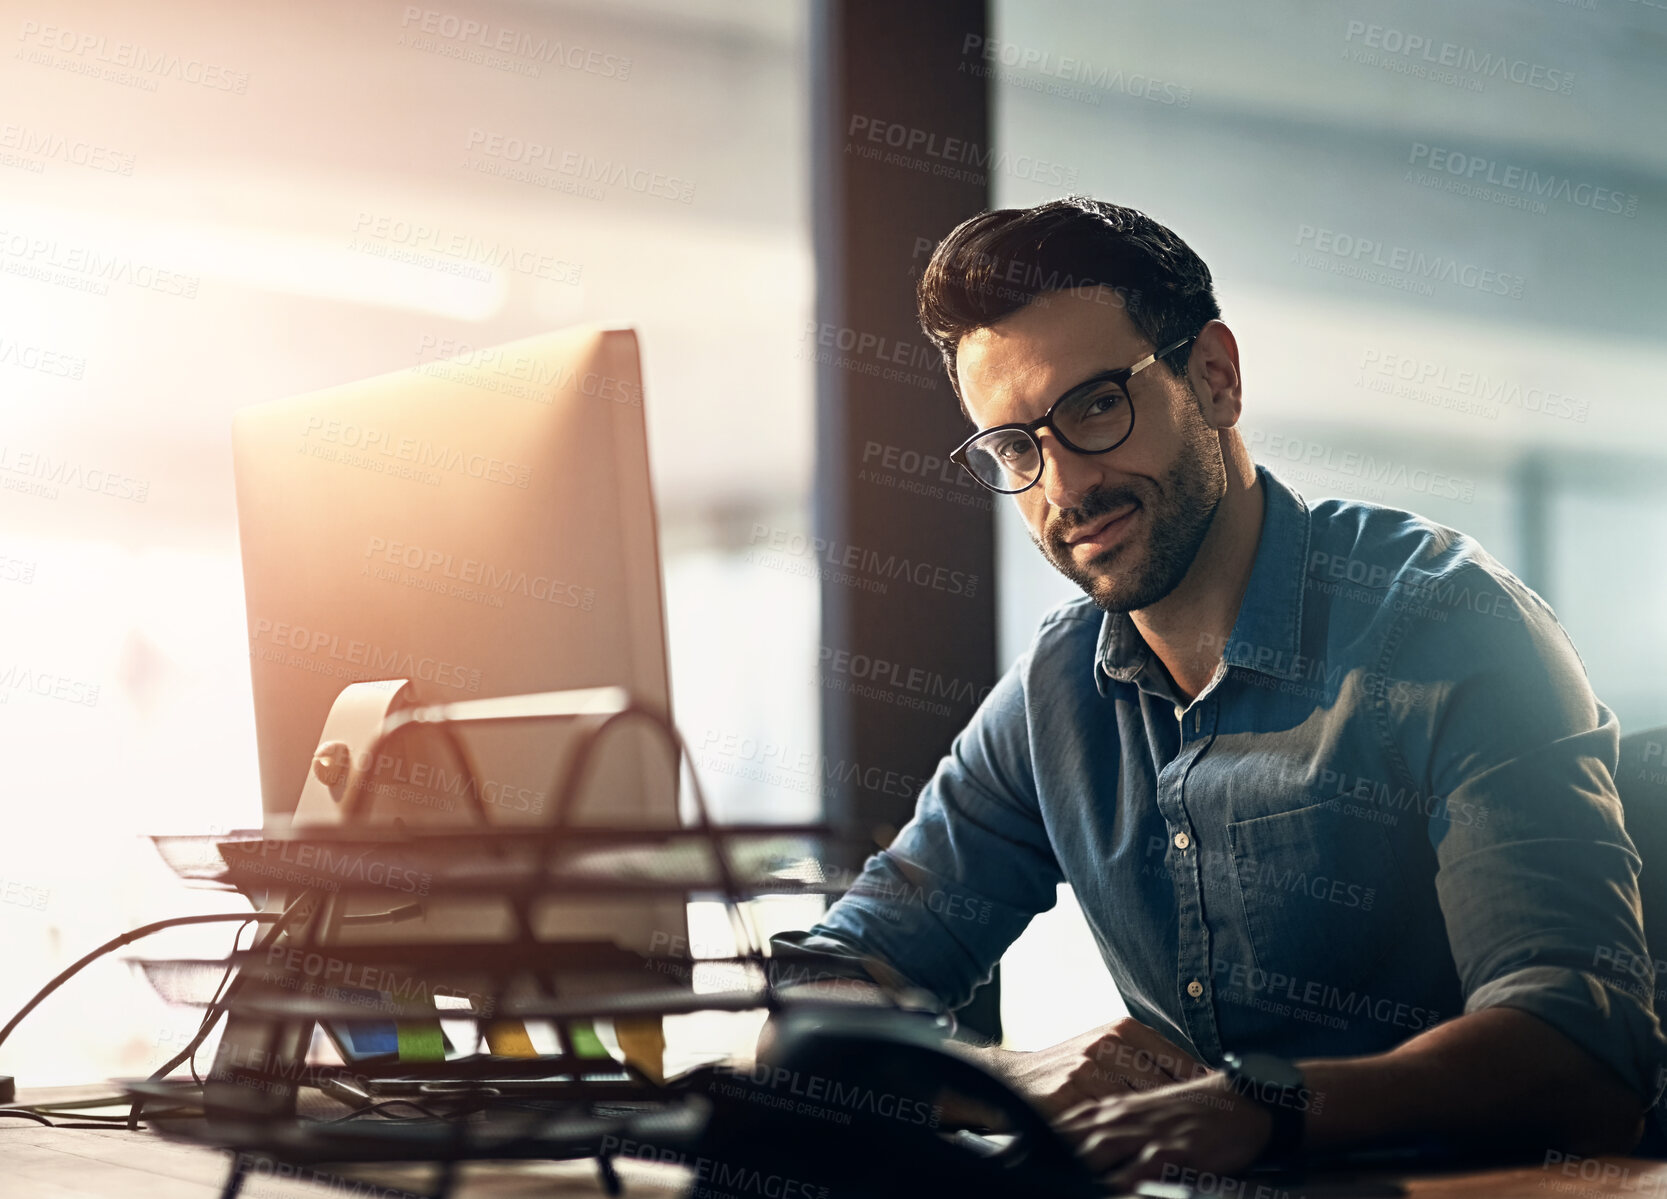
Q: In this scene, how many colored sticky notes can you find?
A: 5